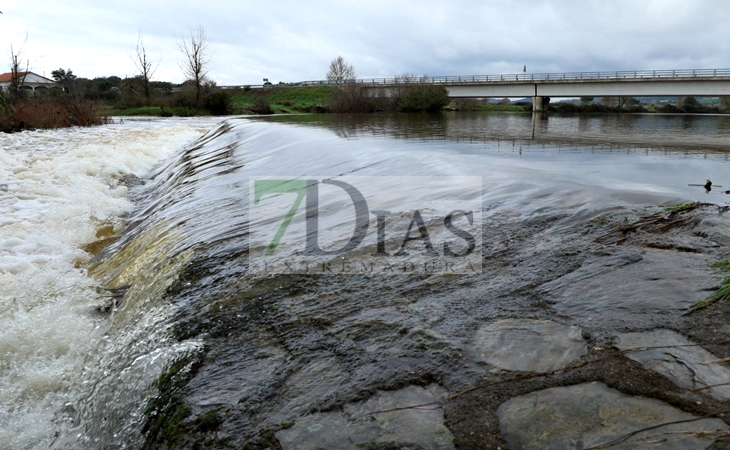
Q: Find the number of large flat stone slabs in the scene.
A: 4